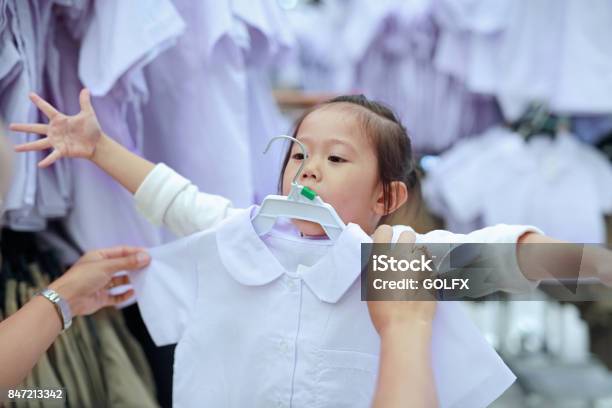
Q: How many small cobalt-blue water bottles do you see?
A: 0